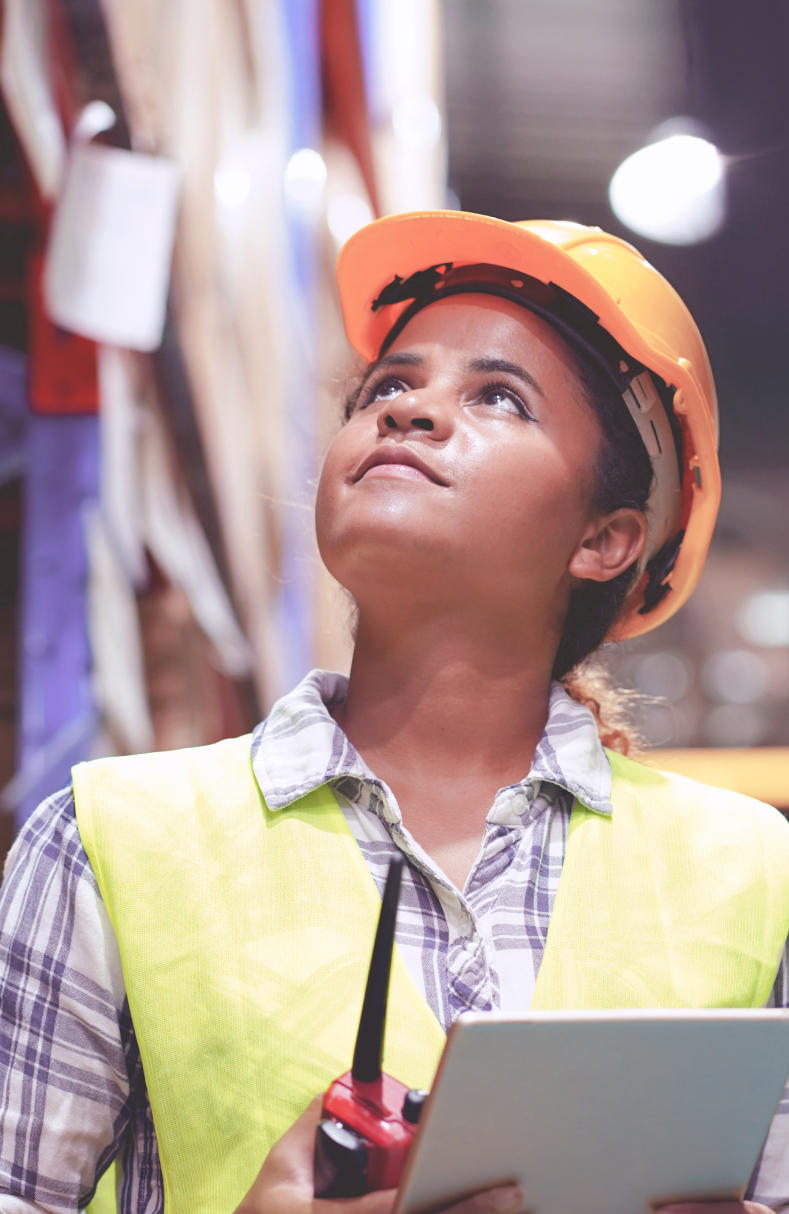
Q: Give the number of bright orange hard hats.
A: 1